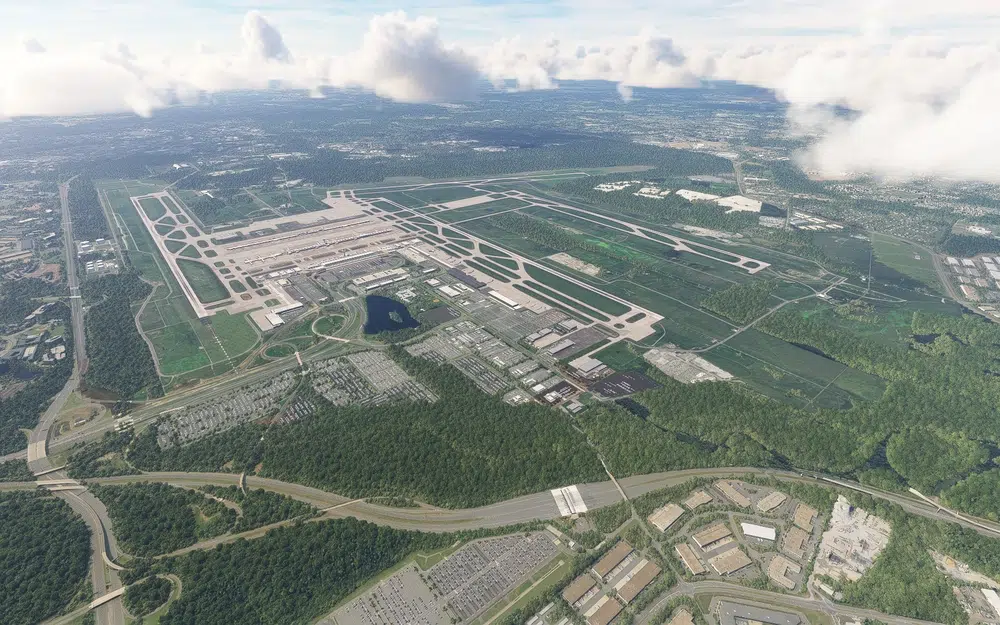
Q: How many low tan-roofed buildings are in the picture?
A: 15